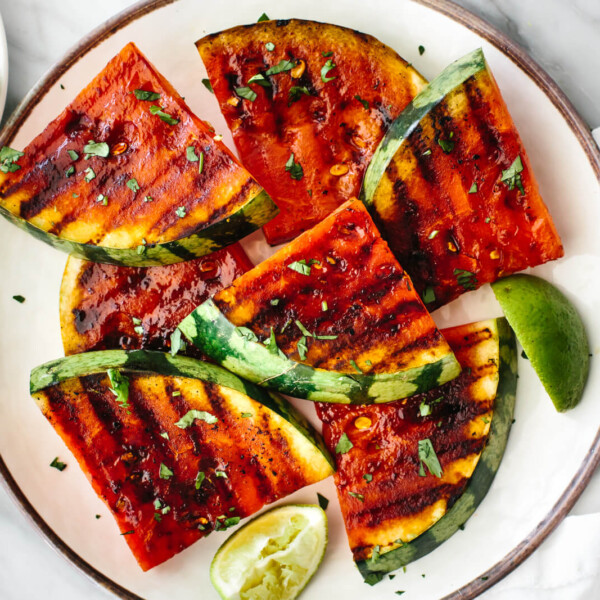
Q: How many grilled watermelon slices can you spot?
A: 7